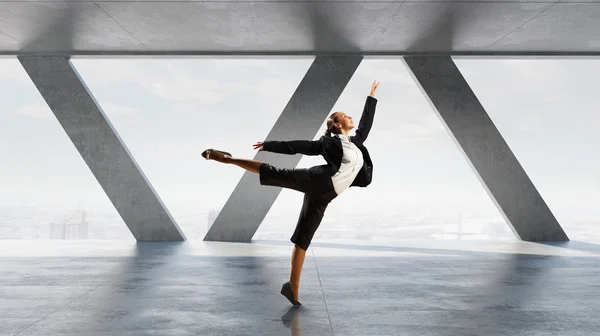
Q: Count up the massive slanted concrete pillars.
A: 3